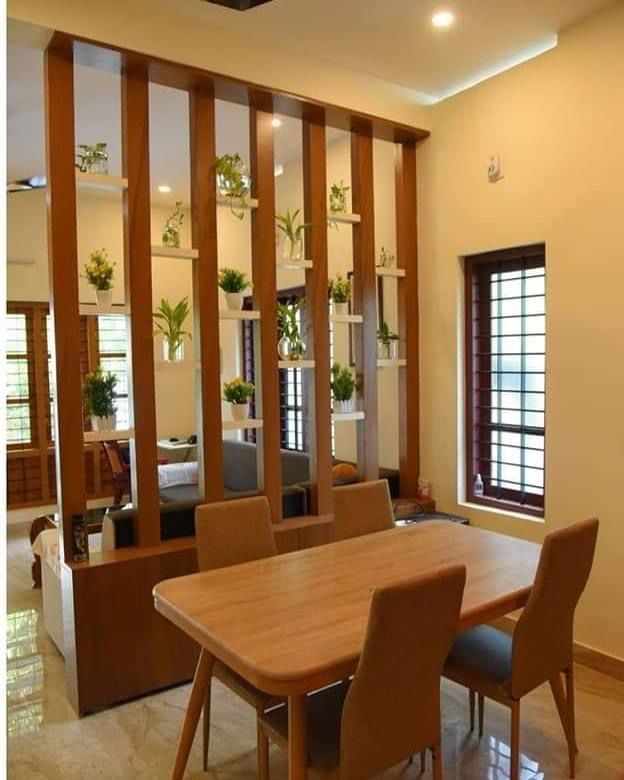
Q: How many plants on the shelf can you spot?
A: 15